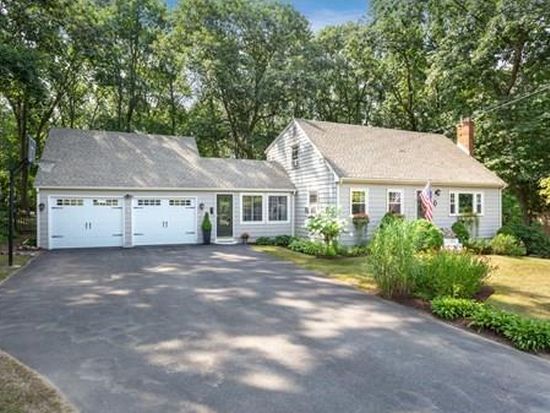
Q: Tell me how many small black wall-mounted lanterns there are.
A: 3